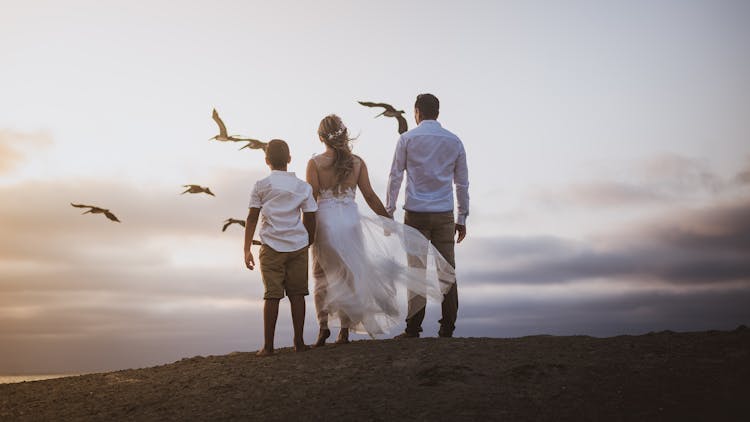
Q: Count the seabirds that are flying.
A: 6